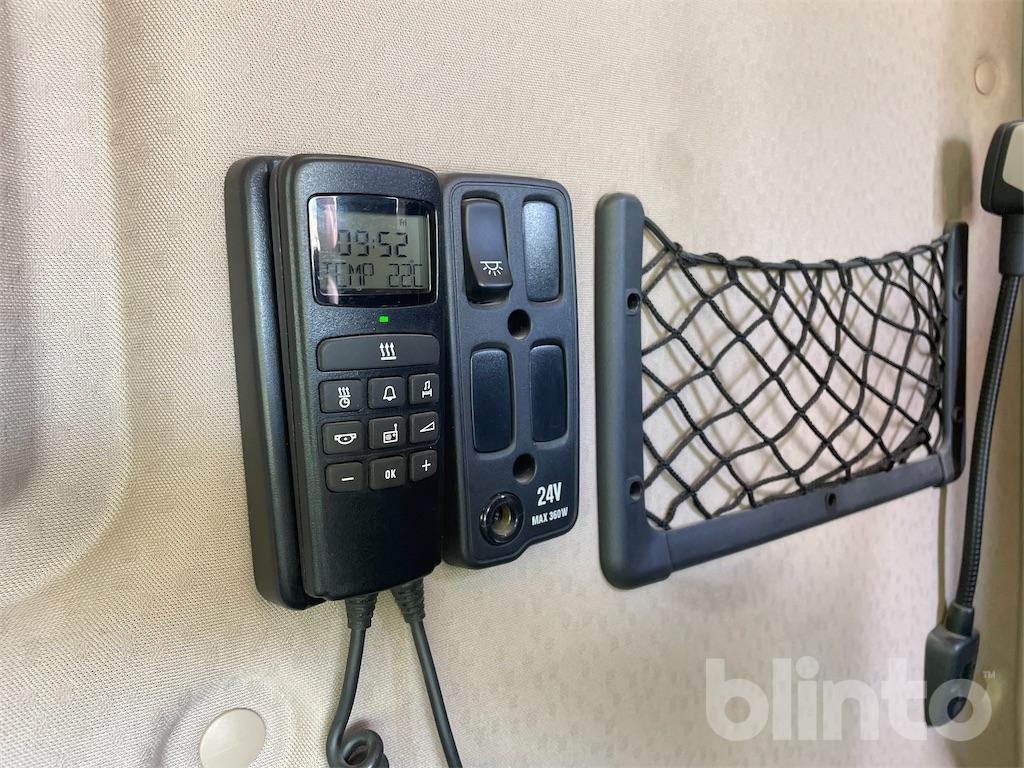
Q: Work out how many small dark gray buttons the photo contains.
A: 9